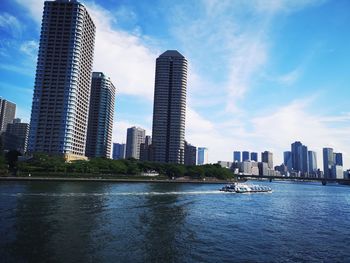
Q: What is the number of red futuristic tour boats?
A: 0